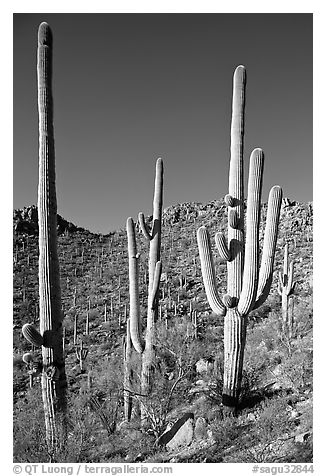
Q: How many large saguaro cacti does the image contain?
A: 3